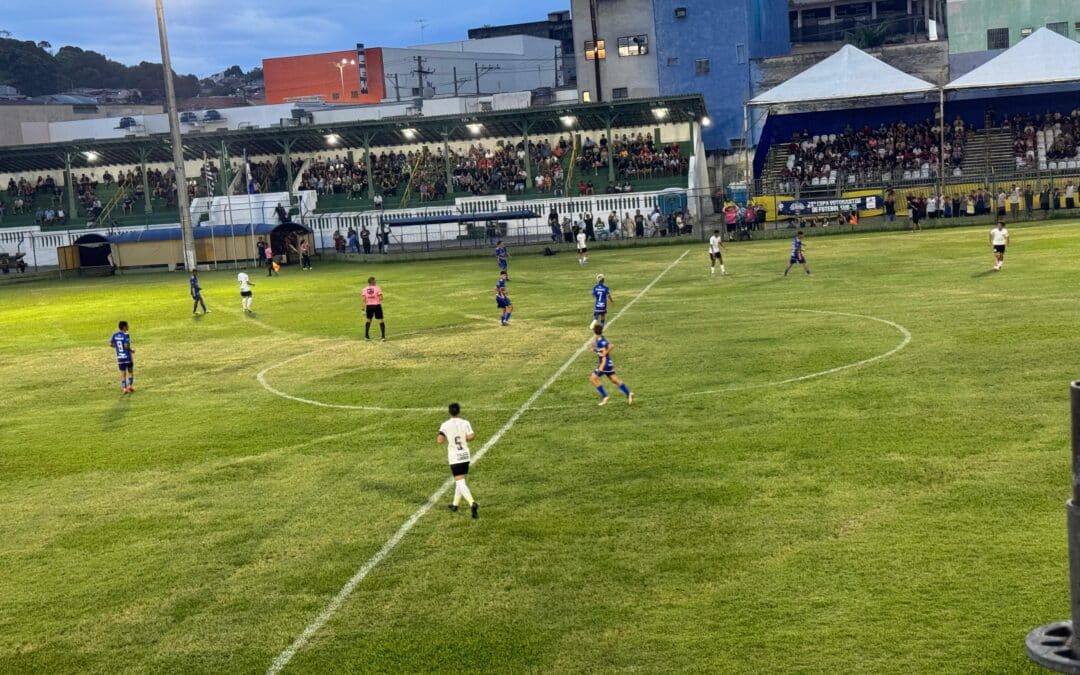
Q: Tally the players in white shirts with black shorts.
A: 5